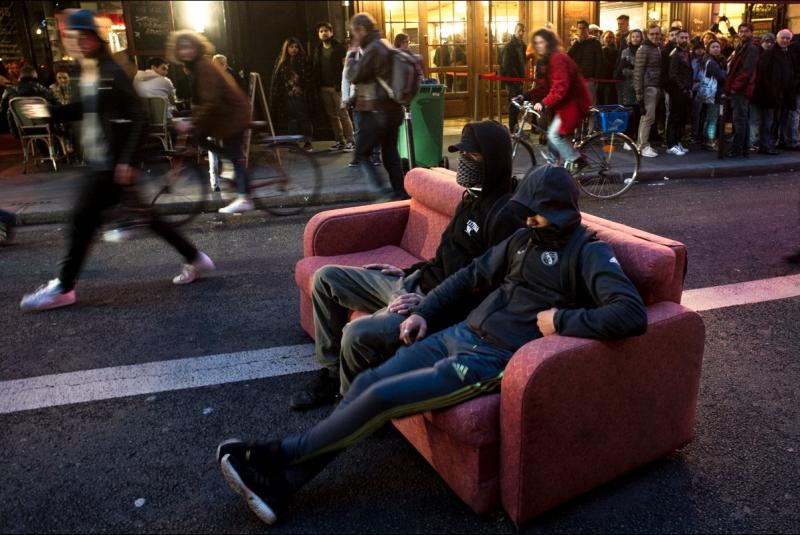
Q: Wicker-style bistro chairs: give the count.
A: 2